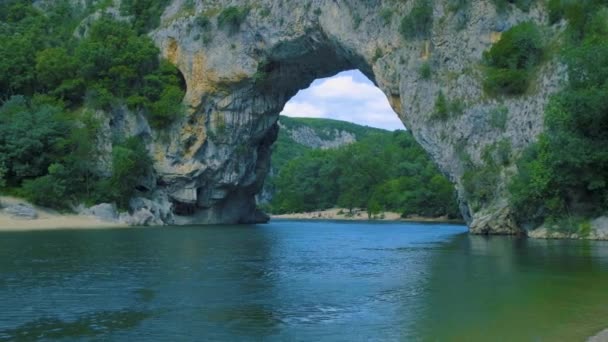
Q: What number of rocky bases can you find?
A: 2